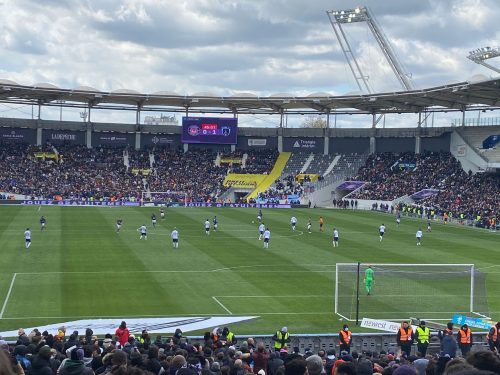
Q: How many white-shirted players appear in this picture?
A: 10